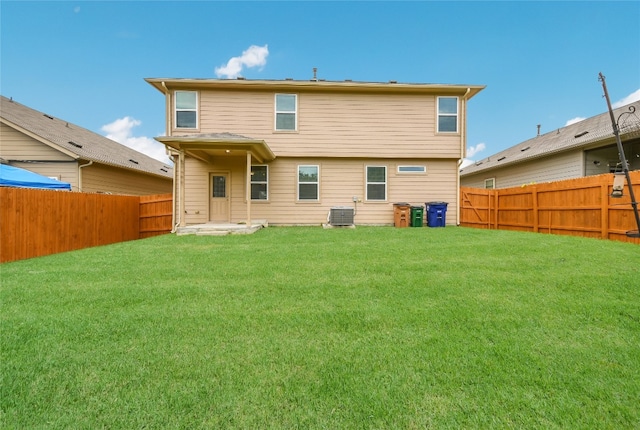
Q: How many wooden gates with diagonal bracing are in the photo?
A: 1